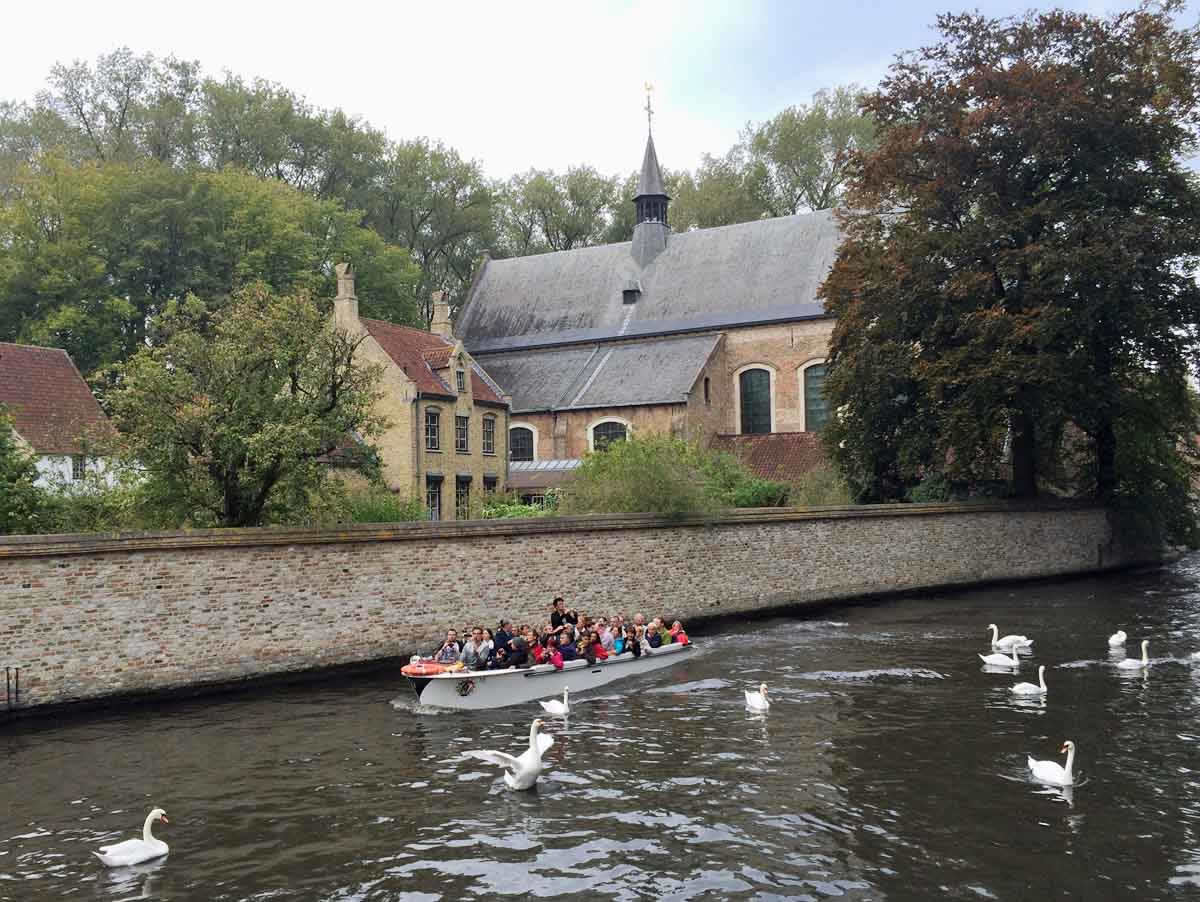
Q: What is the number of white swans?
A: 10